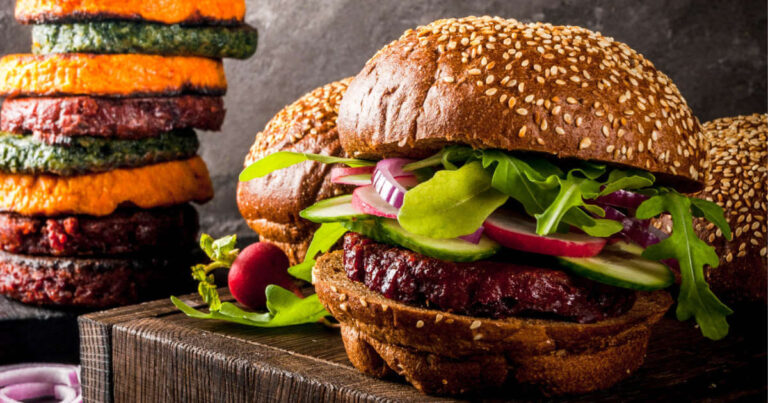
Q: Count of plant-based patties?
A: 9